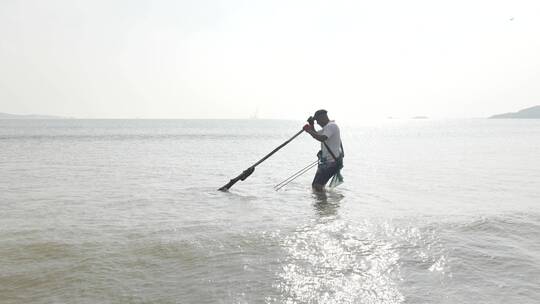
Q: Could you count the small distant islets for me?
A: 2